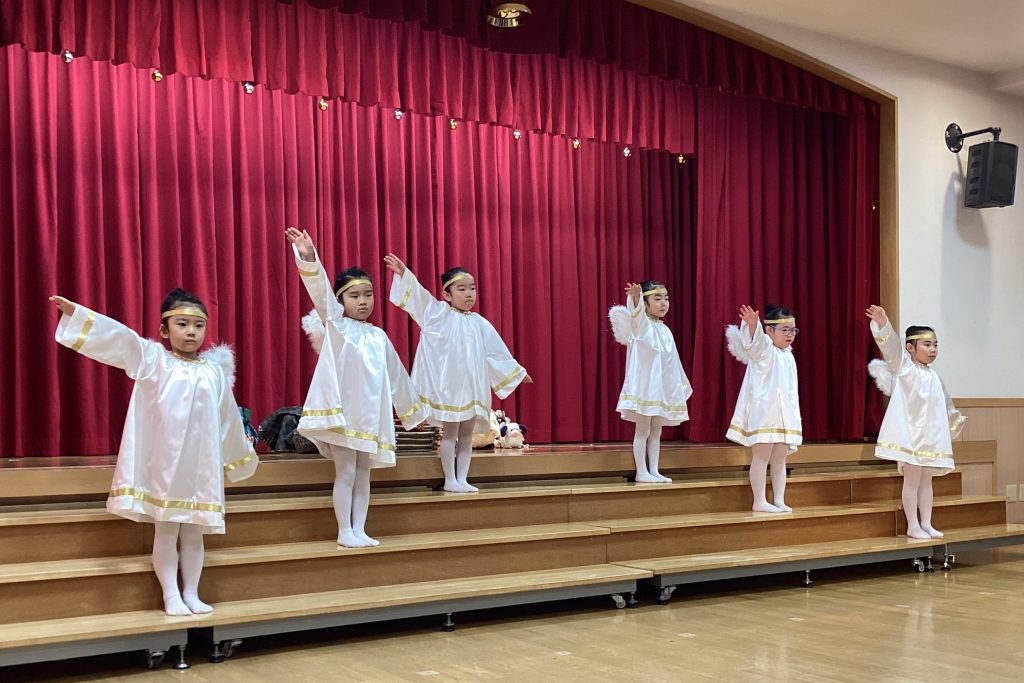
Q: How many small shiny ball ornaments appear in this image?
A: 10